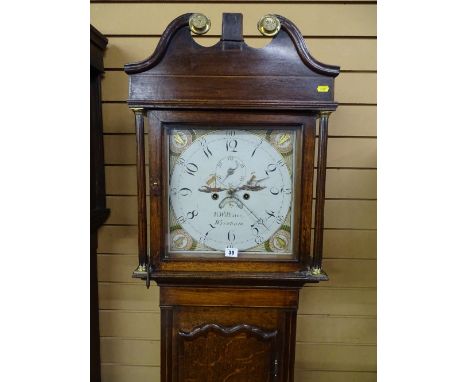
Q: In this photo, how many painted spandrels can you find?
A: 4